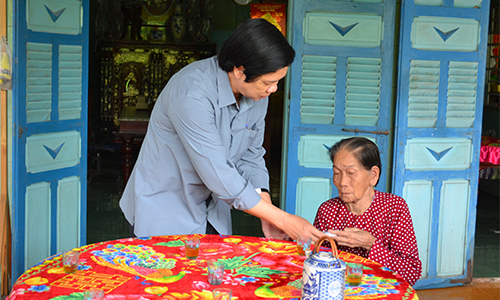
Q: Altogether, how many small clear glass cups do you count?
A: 7